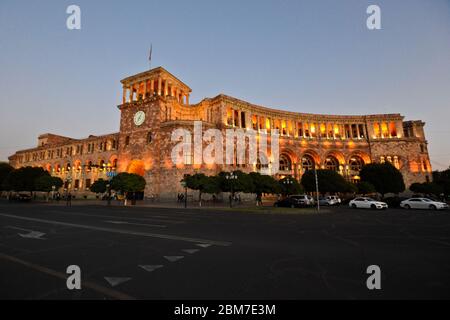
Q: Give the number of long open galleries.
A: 1